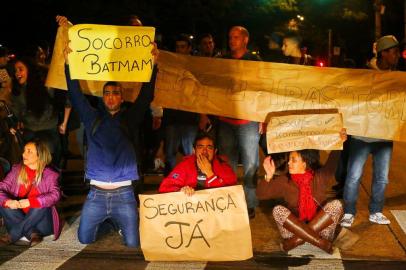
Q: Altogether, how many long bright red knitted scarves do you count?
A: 1